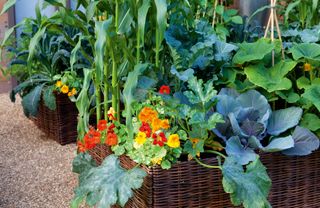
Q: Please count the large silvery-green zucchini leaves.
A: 2